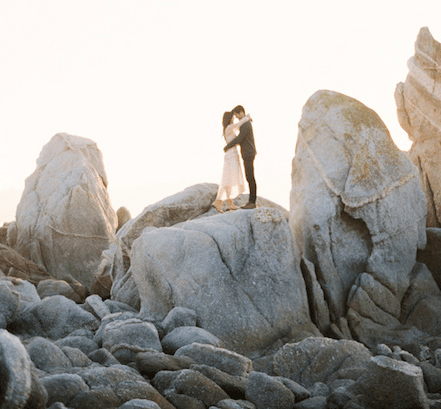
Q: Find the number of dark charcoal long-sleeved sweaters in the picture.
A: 1